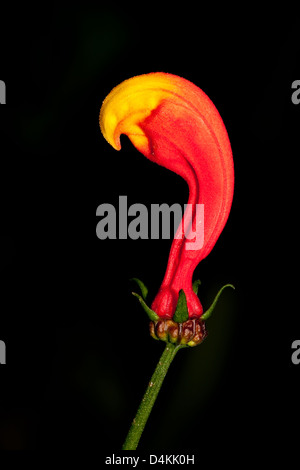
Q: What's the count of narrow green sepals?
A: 5